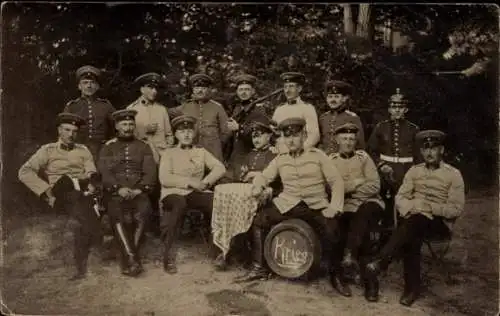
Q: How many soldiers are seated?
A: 7